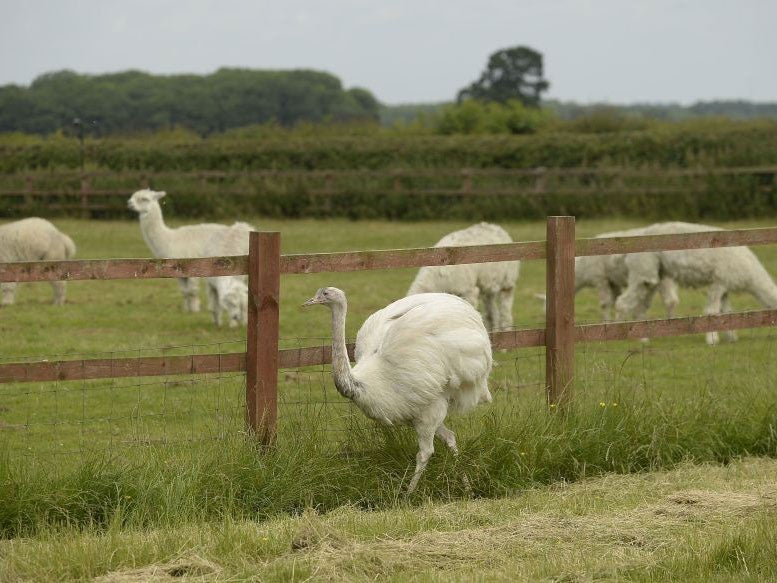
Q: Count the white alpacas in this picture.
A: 6